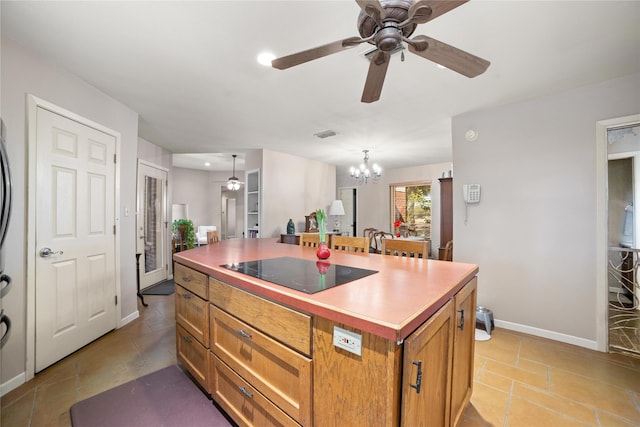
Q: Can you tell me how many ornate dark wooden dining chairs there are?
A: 2